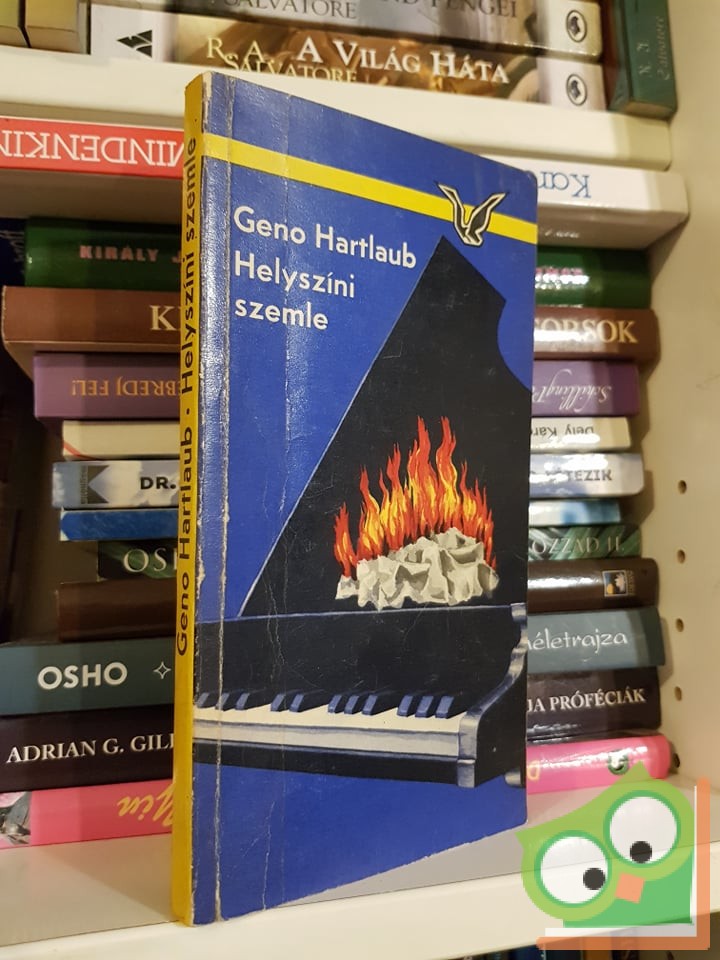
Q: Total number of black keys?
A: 11